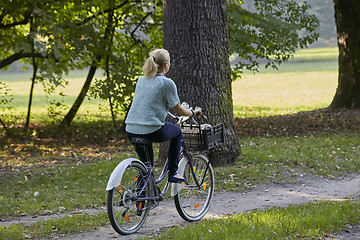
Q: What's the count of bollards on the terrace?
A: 0